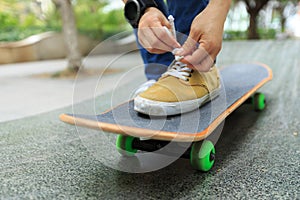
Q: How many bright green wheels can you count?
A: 3